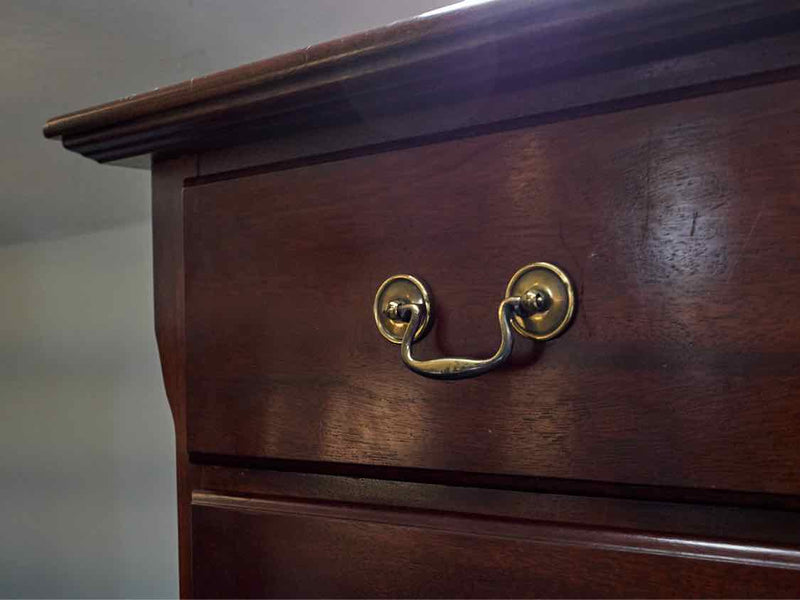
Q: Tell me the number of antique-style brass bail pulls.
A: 1